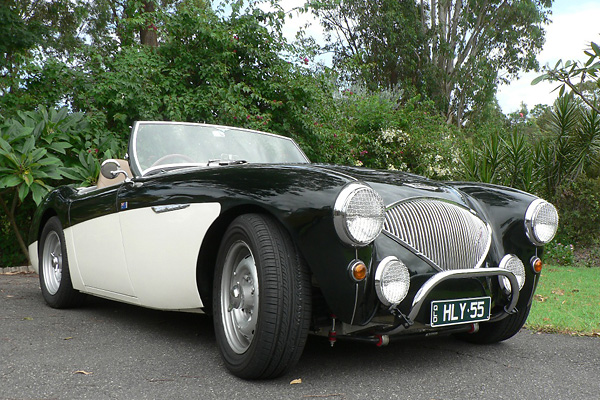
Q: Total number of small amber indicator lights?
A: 2